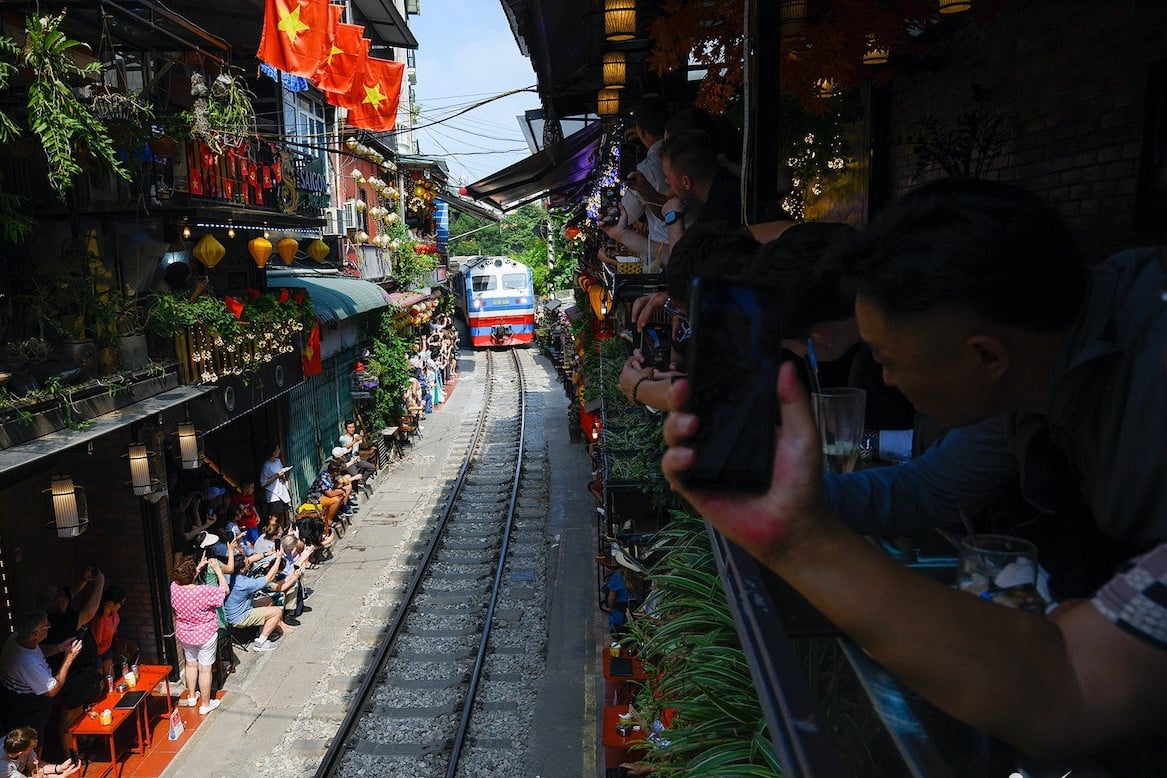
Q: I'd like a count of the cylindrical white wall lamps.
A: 3